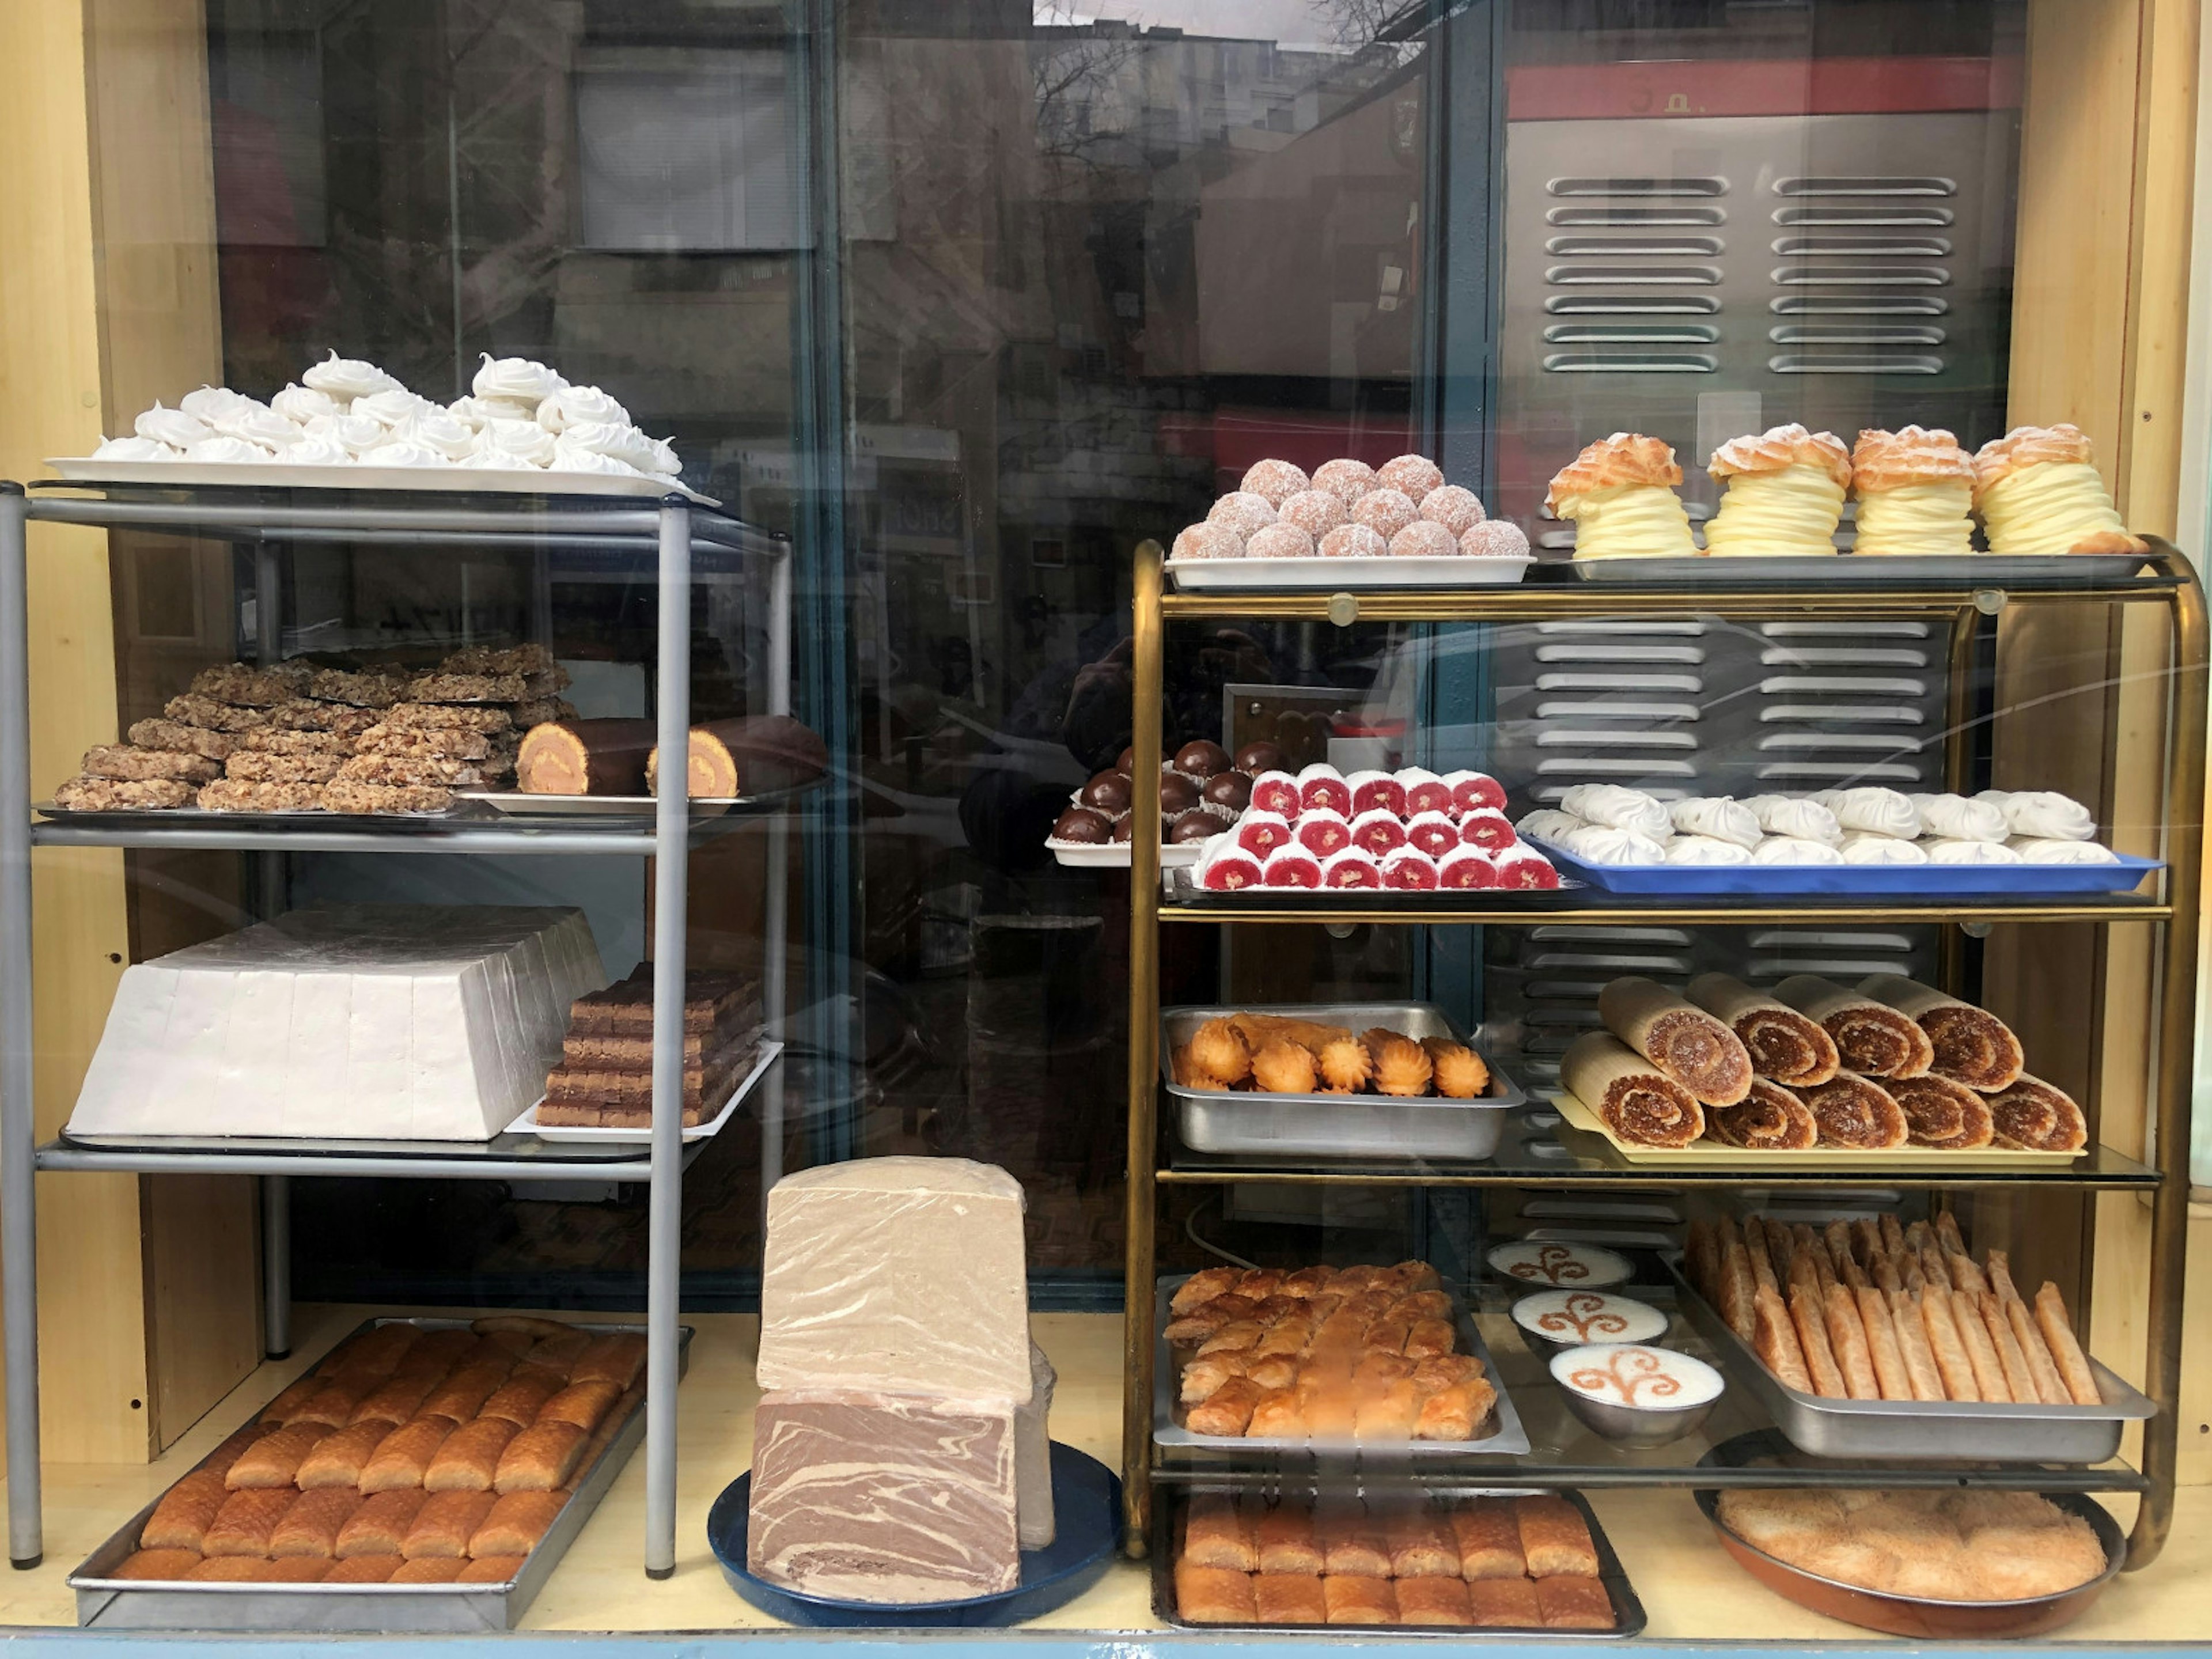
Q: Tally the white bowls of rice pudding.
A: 3